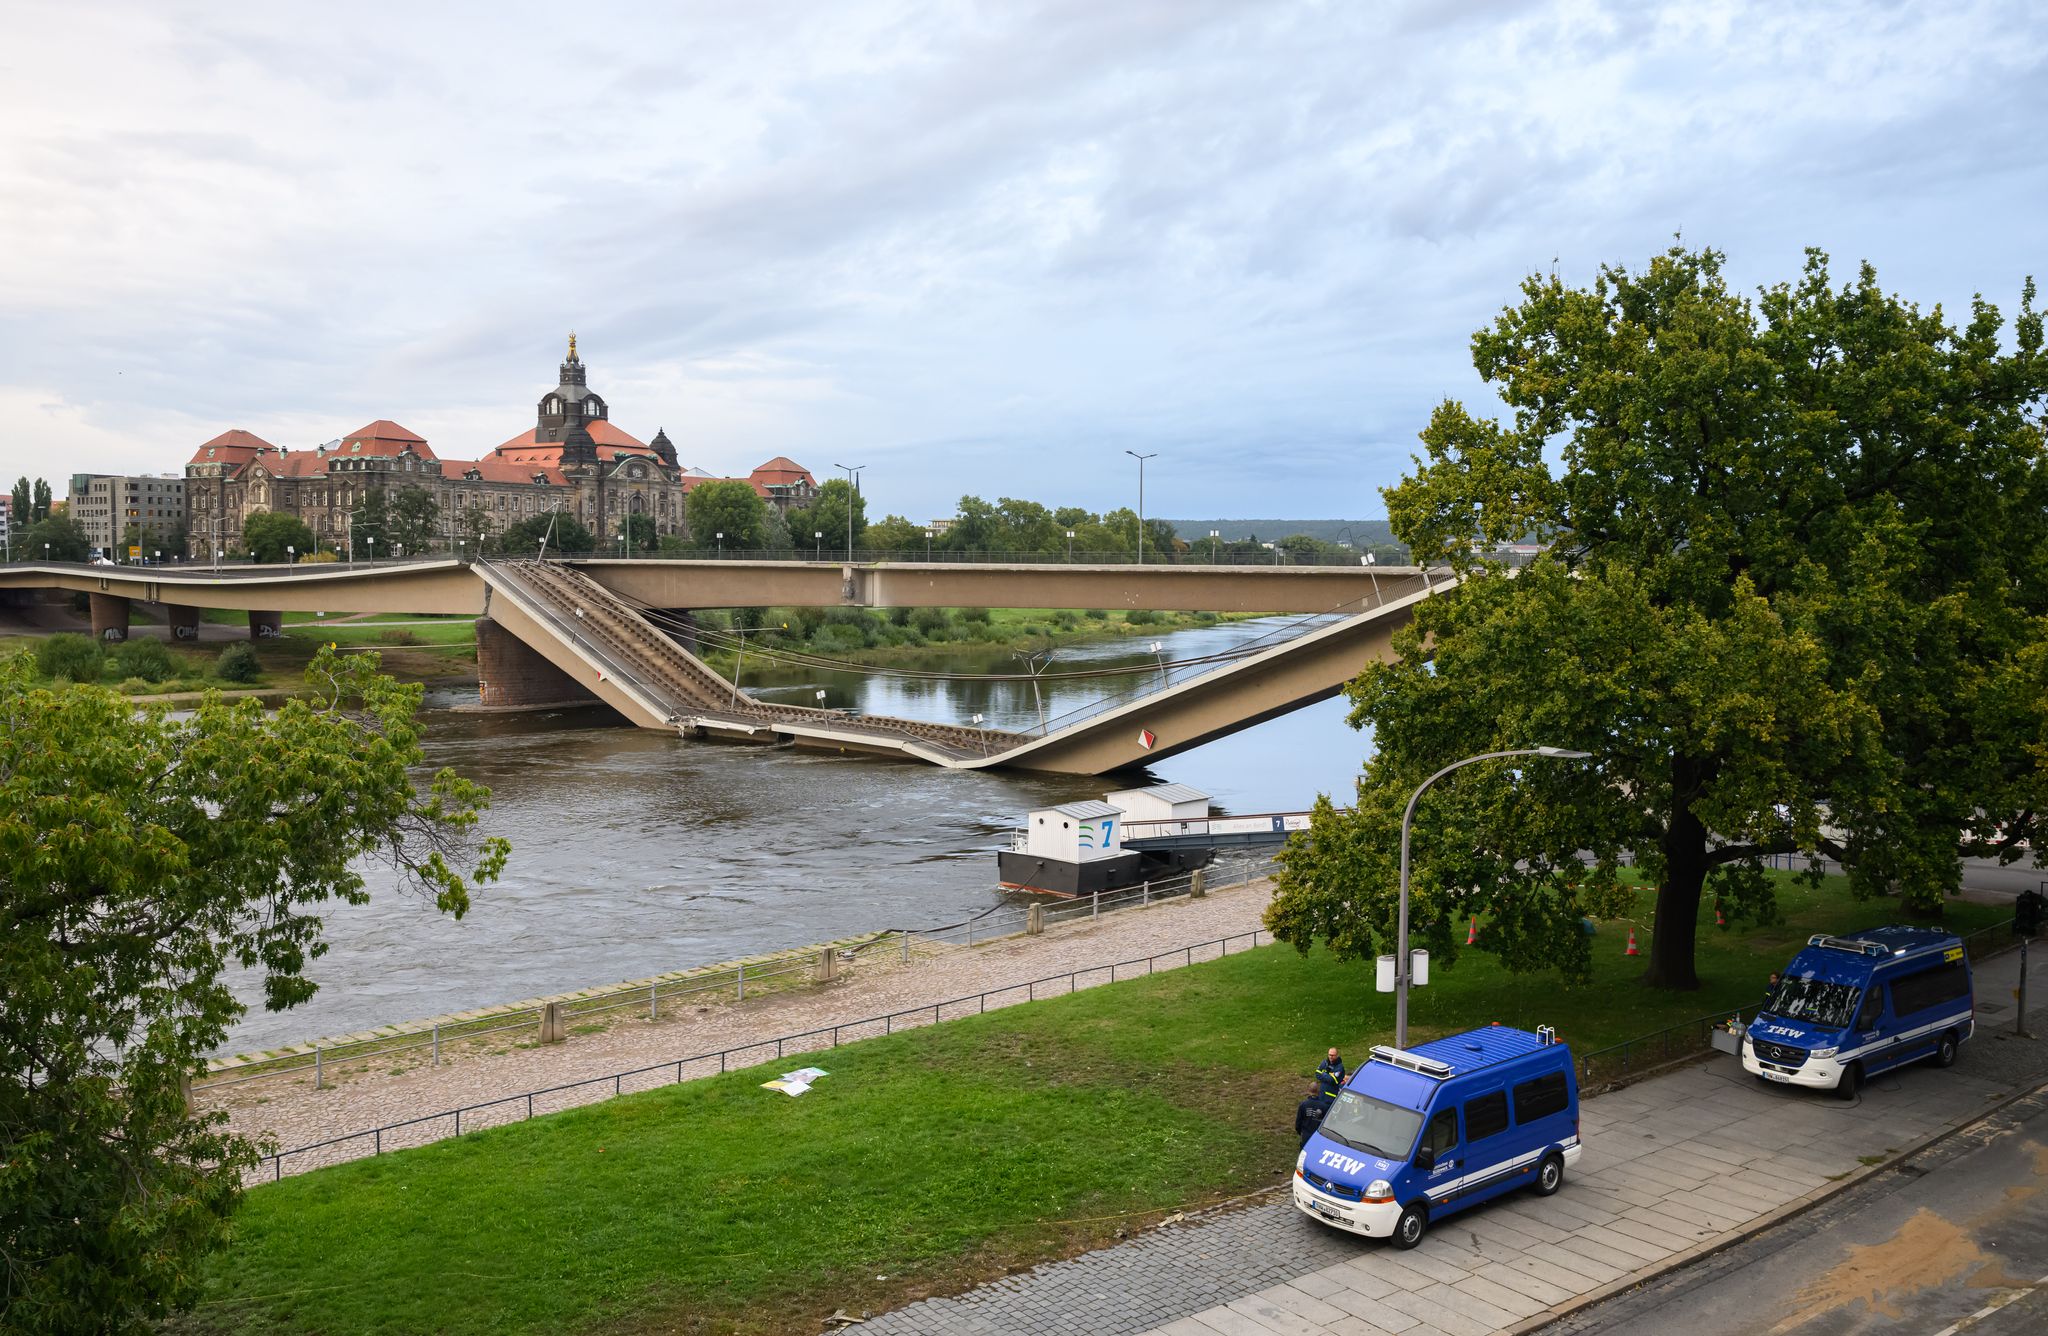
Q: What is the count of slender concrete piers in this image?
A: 3